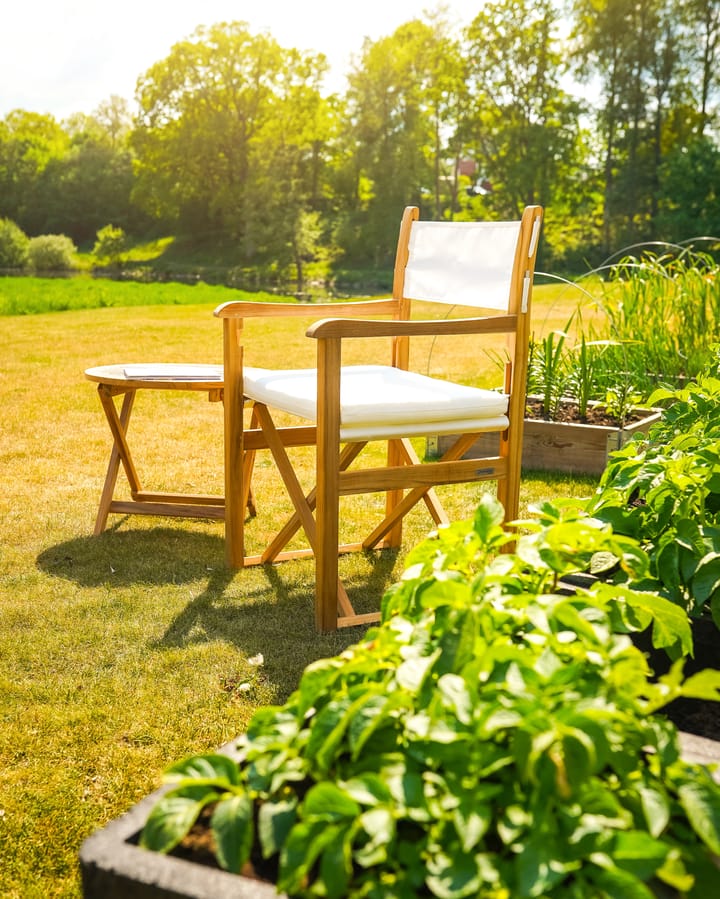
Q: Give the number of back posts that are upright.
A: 2